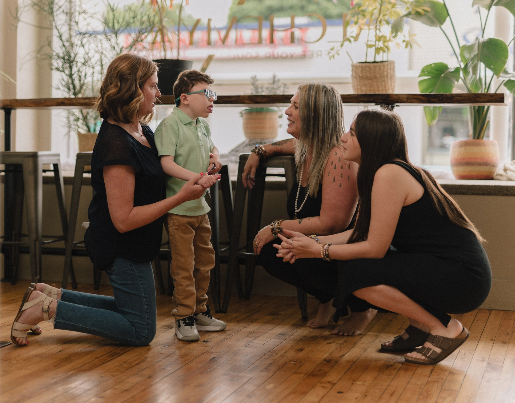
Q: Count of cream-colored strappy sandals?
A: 2